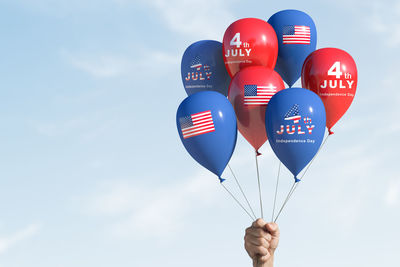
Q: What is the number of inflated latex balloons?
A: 7